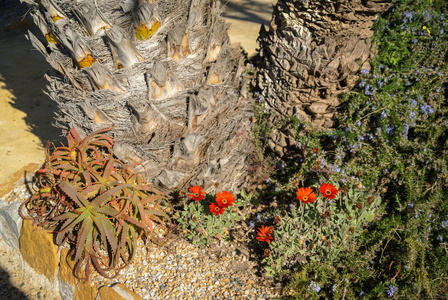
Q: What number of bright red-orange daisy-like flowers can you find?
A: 6